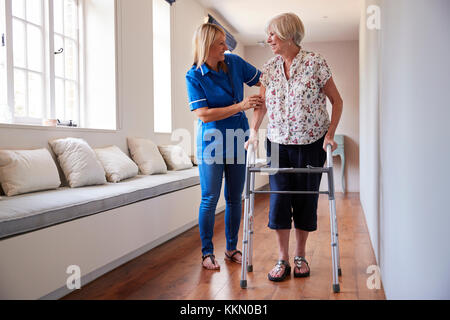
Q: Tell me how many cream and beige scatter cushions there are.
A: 5